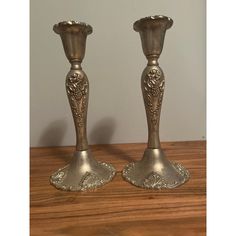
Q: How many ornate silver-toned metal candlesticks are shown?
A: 2